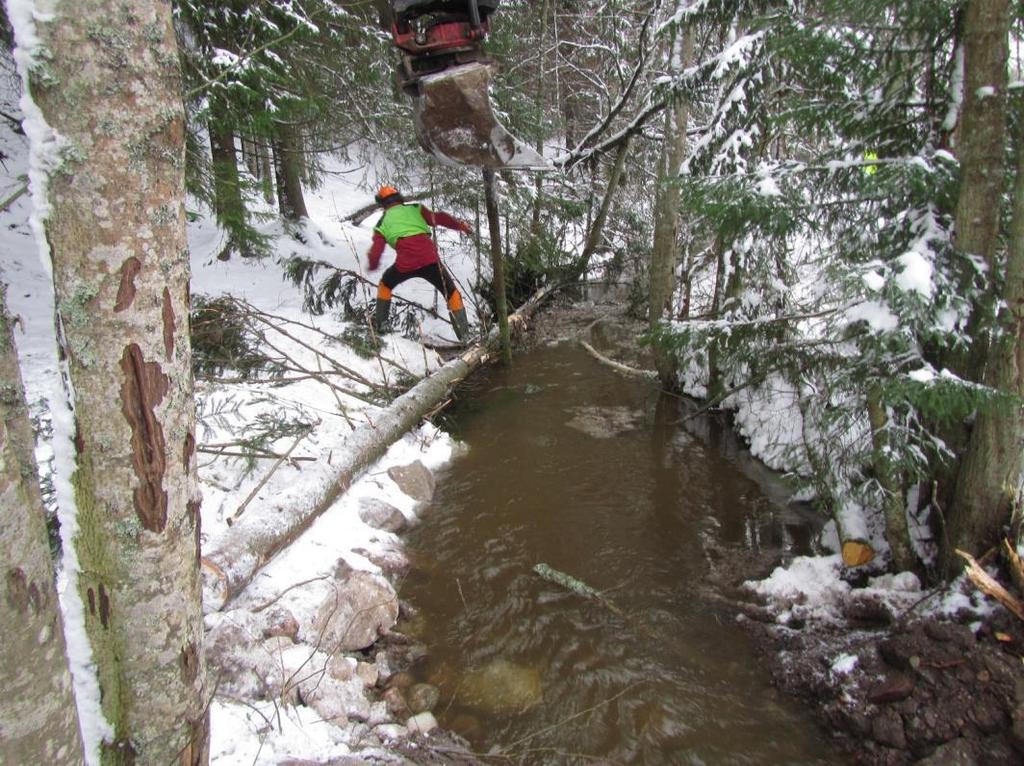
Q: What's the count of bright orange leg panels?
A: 2